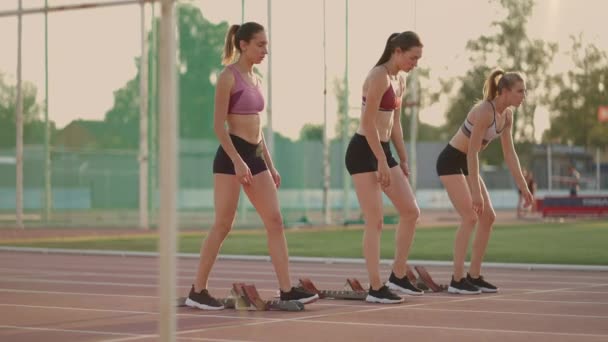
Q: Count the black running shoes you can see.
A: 6